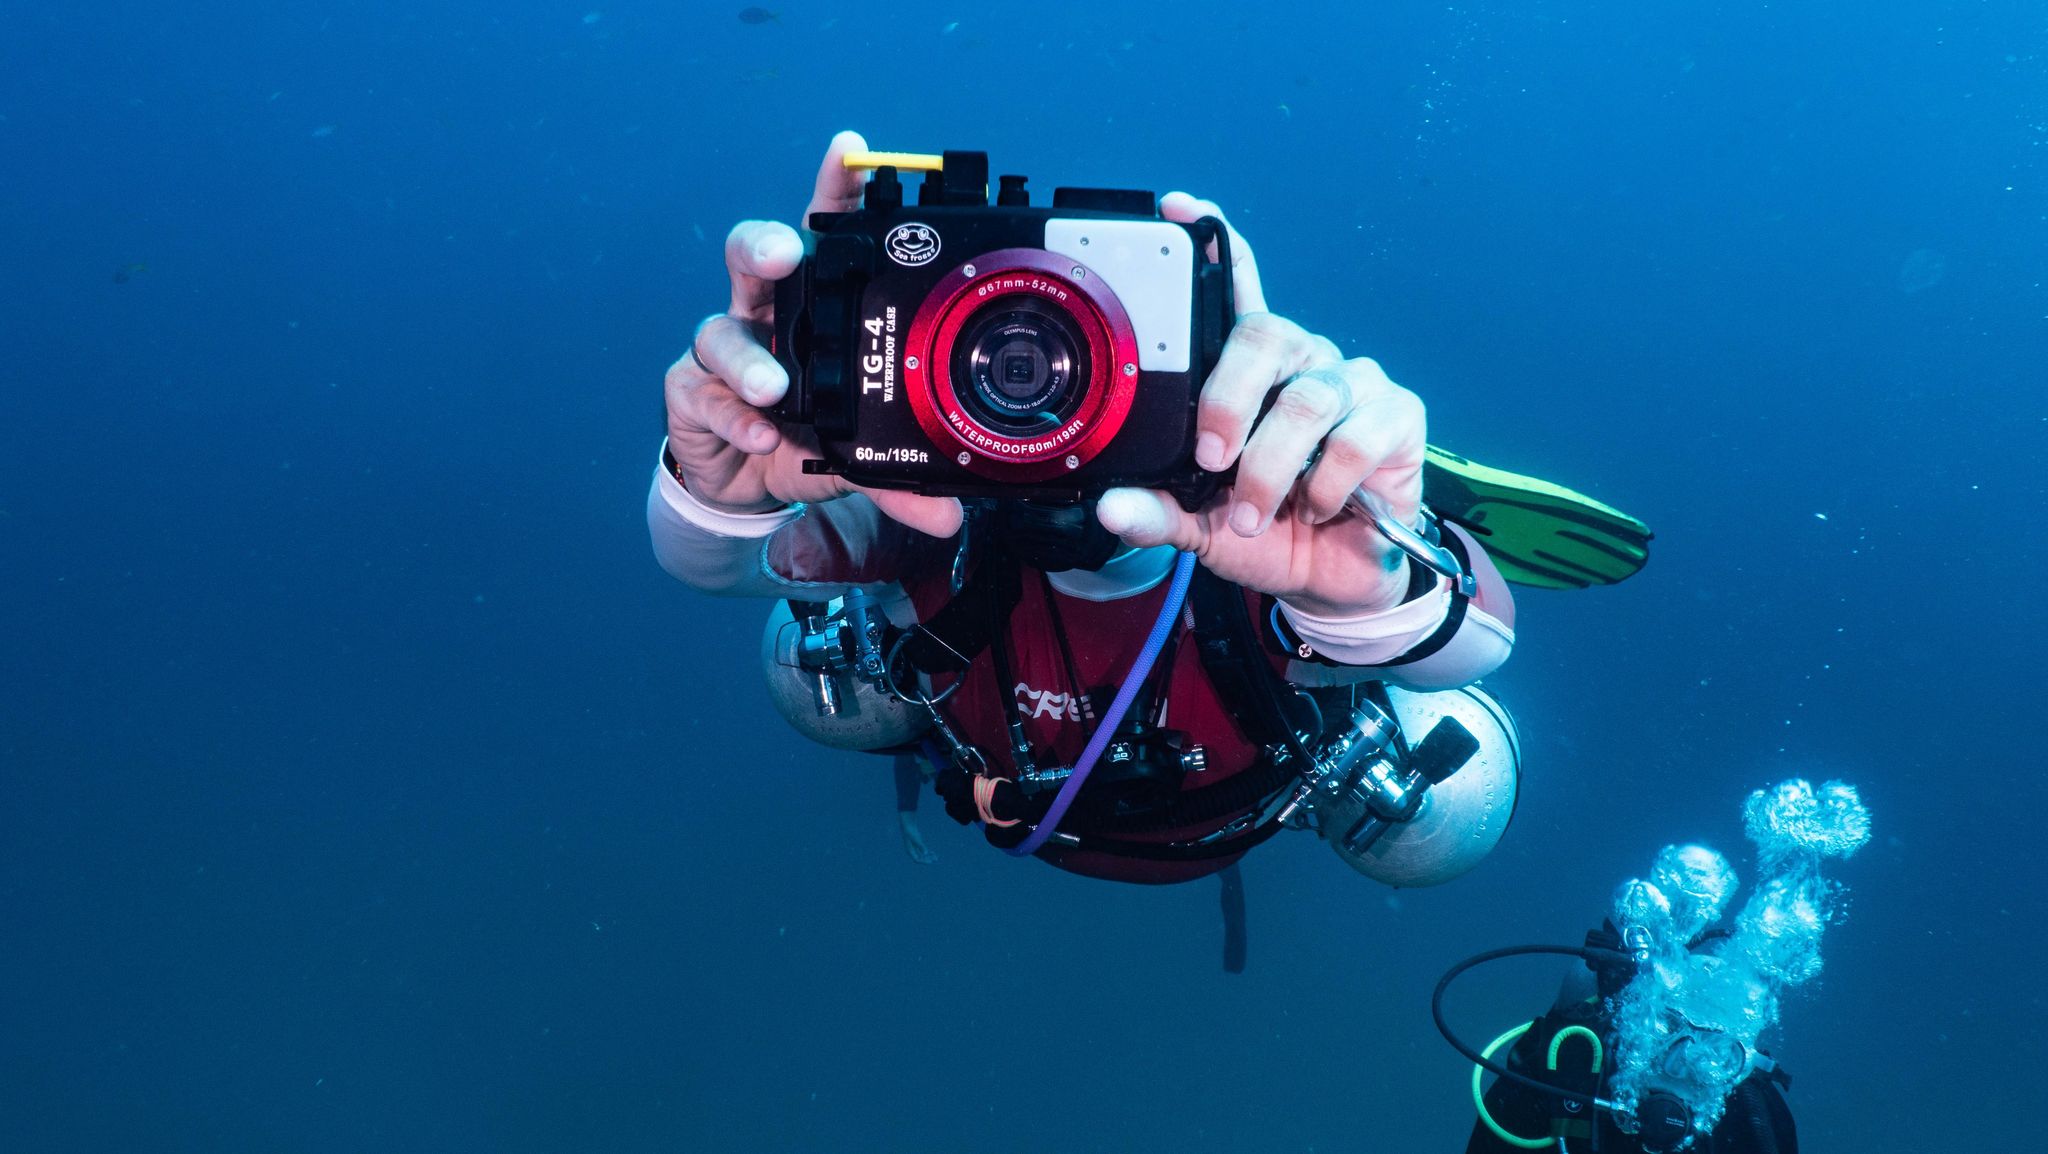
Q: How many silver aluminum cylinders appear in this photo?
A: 2